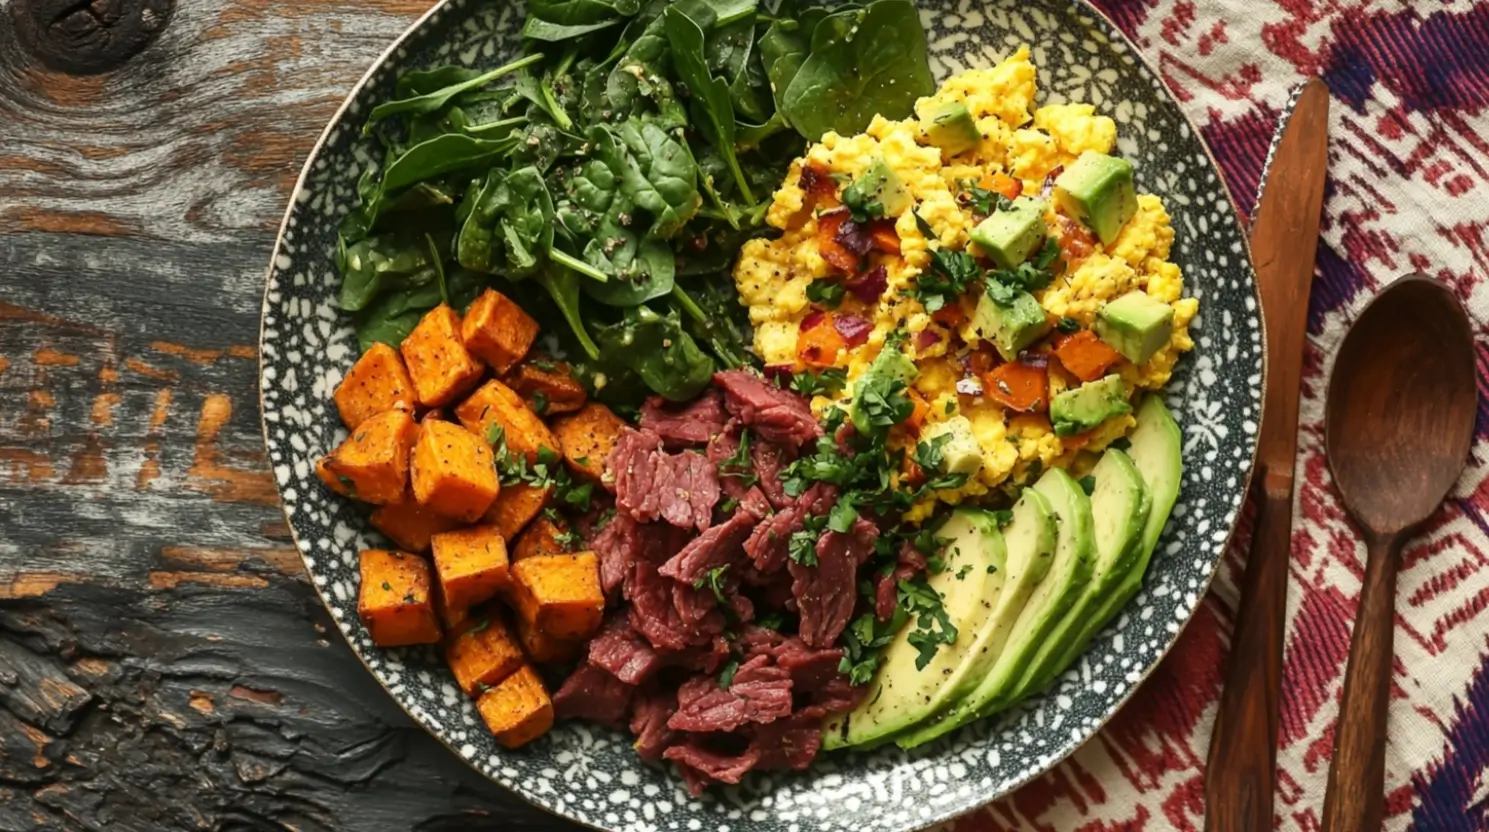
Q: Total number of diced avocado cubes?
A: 9